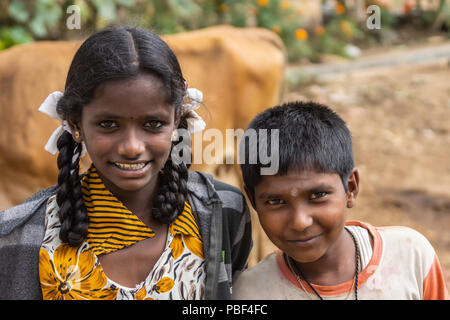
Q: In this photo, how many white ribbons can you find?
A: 2